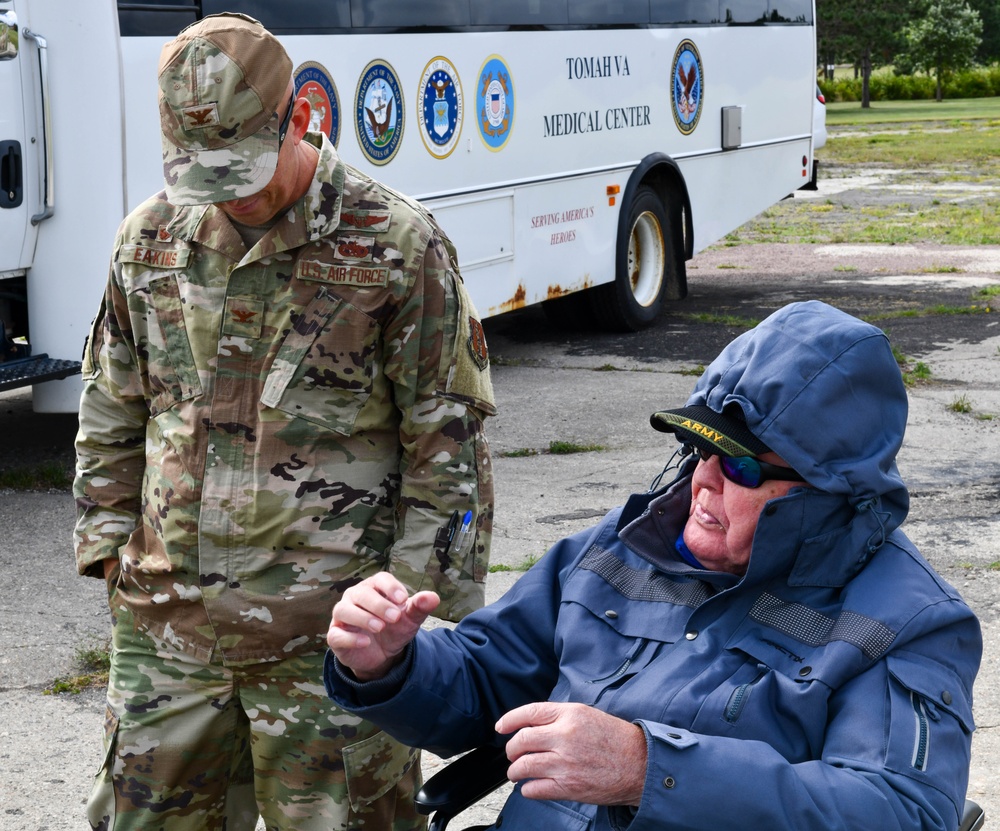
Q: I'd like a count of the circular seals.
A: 5